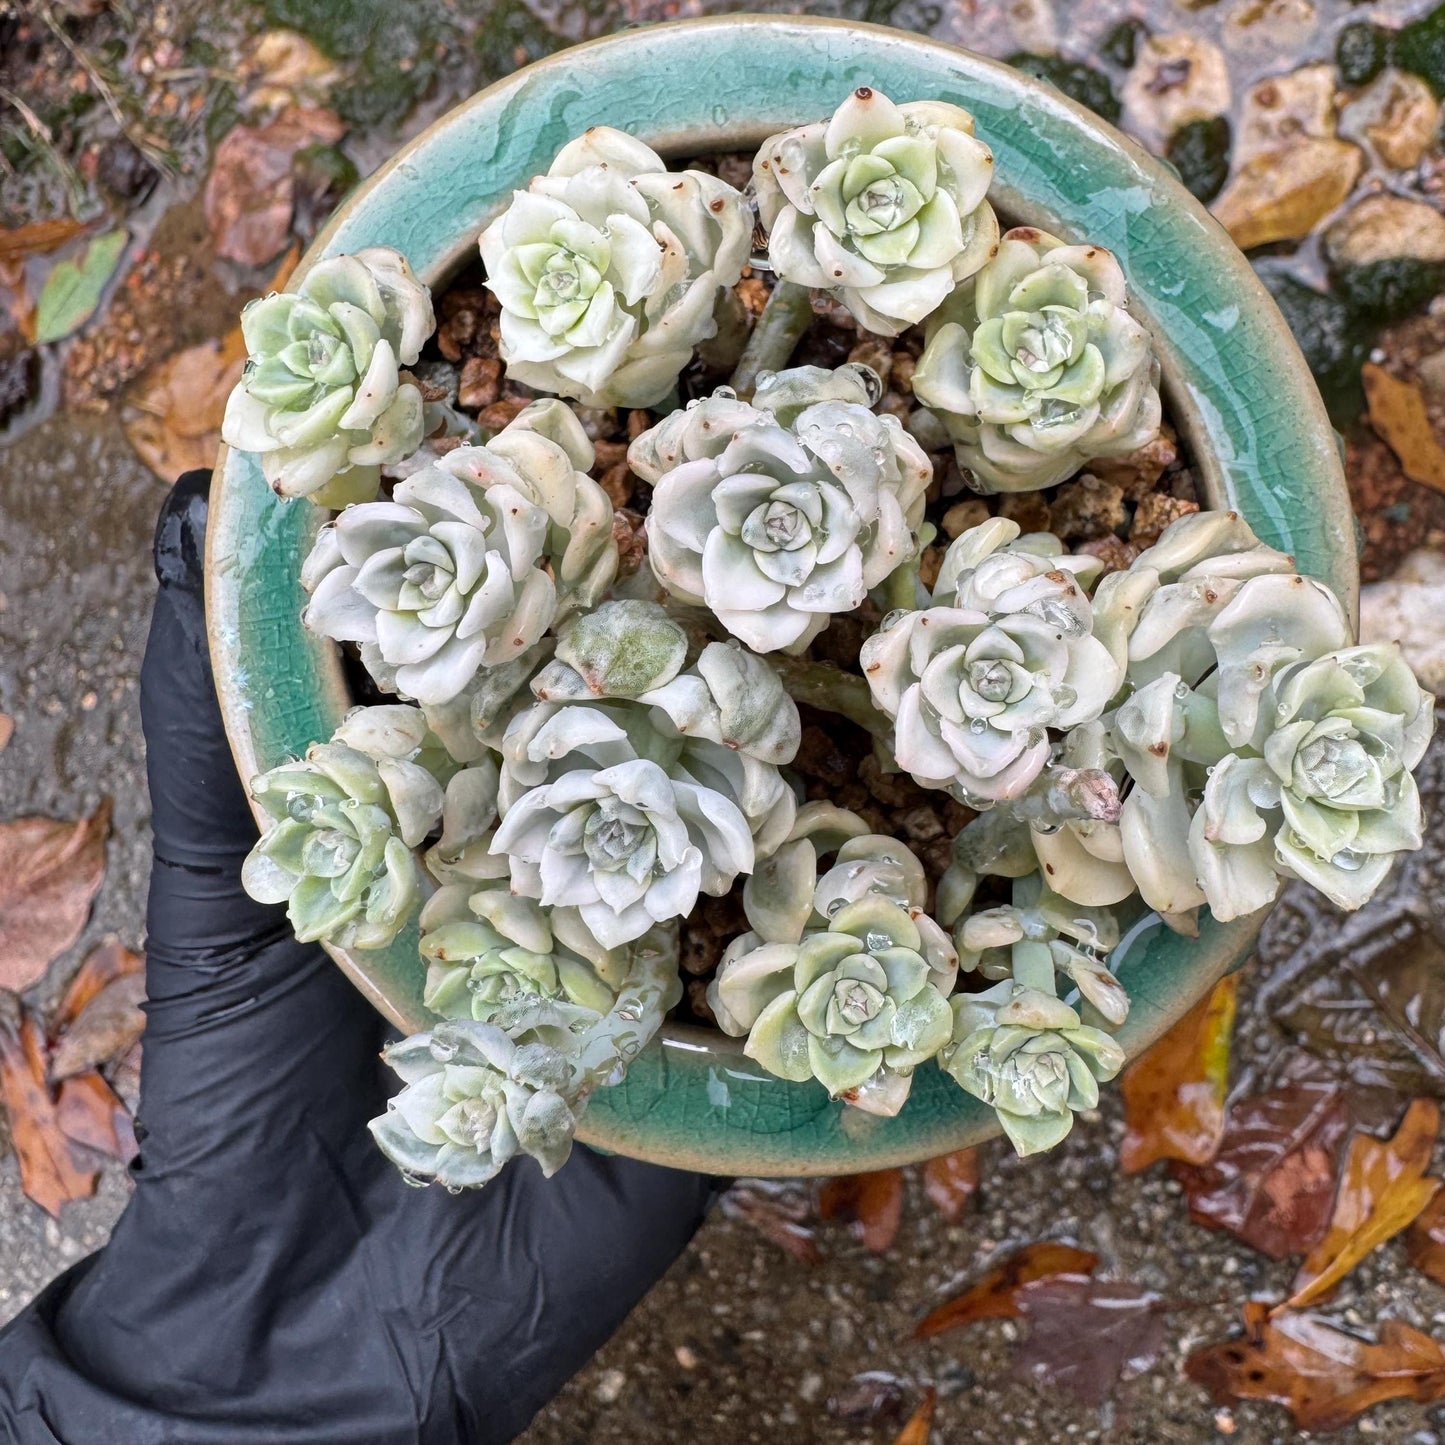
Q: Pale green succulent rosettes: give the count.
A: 14